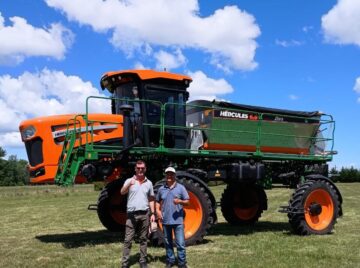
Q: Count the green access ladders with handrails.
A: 1